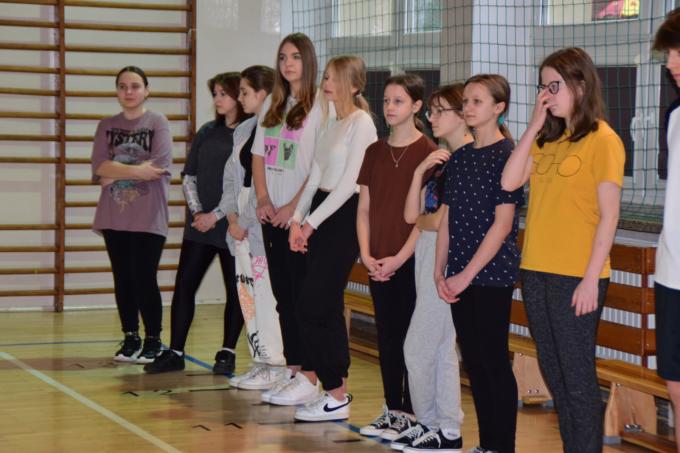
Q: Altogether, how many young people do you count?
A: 10